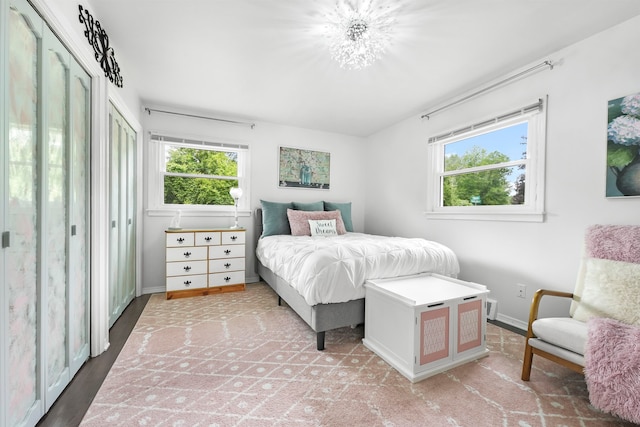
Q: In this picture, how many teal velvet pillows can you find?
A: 3